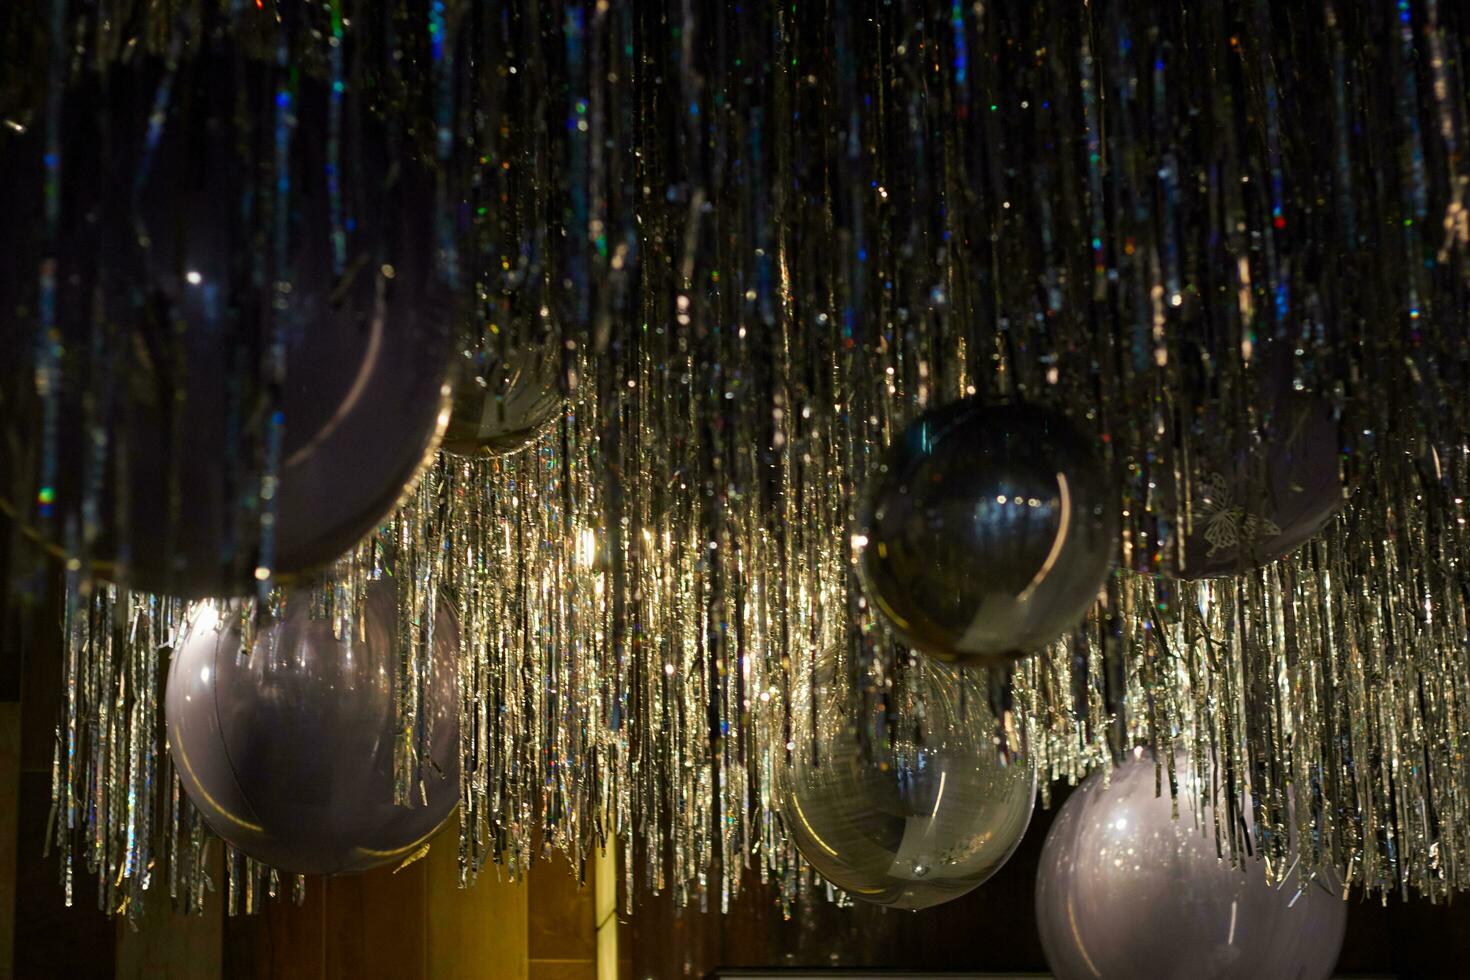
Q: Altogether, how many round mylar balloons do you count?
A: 7